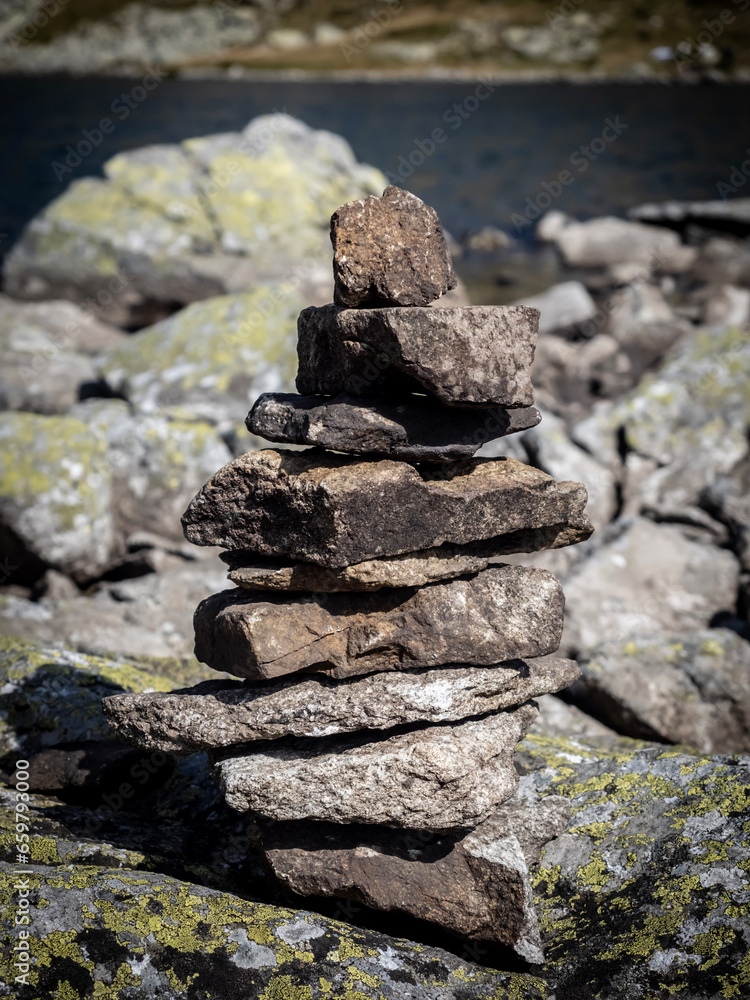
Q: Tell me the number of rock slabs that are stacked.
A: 9